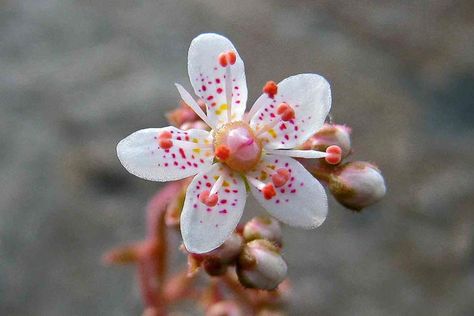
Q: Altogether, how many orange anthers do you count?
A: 9